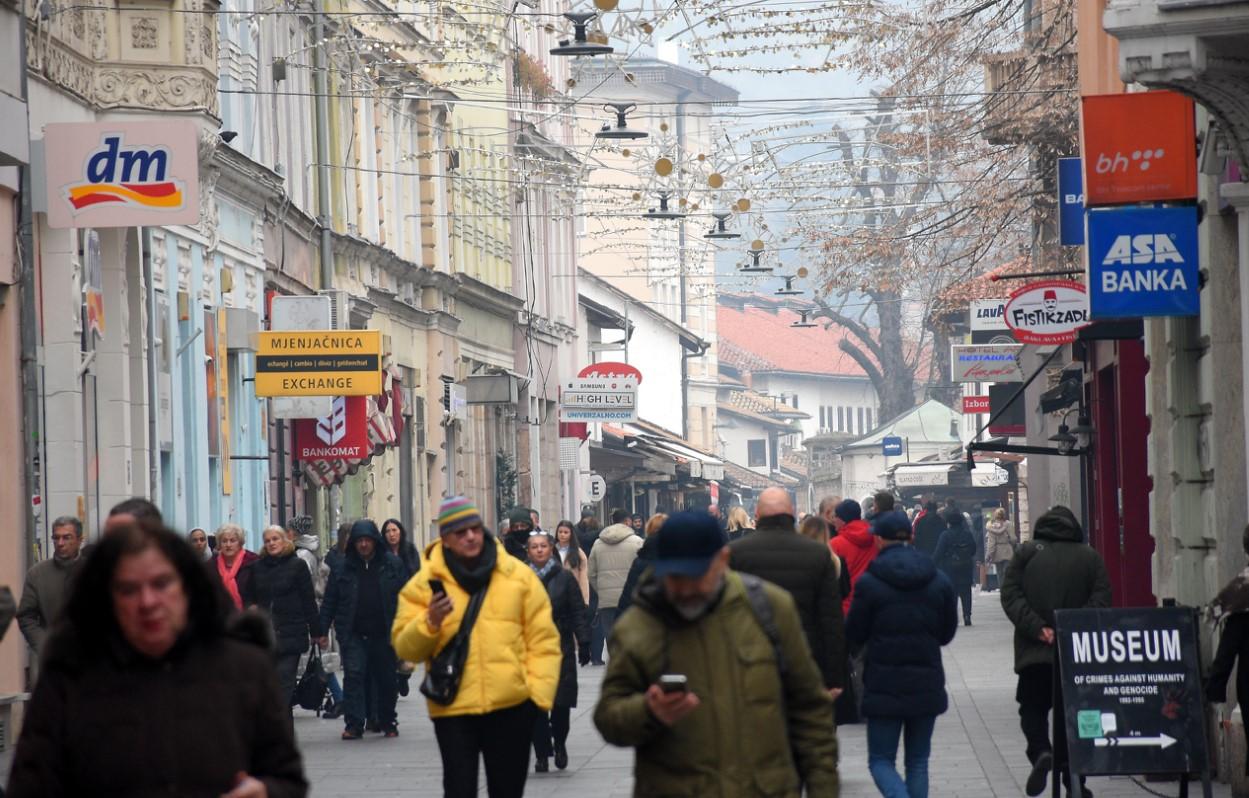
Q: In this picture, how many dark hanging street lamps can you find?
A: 7